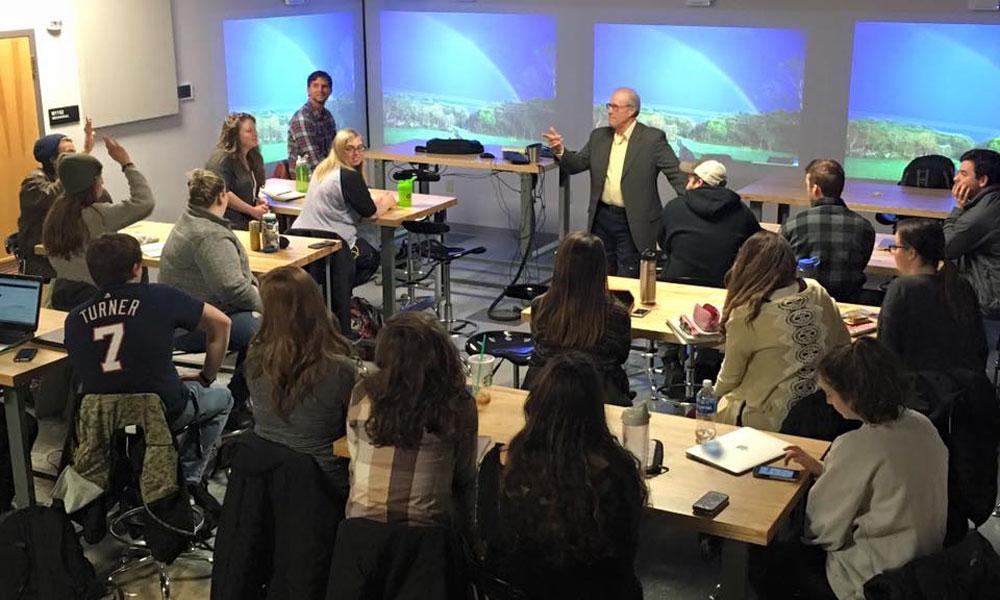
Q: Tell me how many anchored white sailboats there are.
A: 0